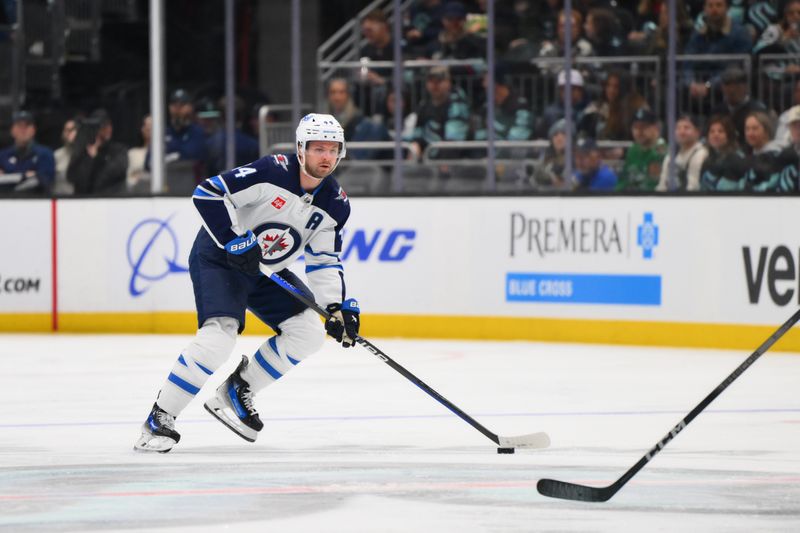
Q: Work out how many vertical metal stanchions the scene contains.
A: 7